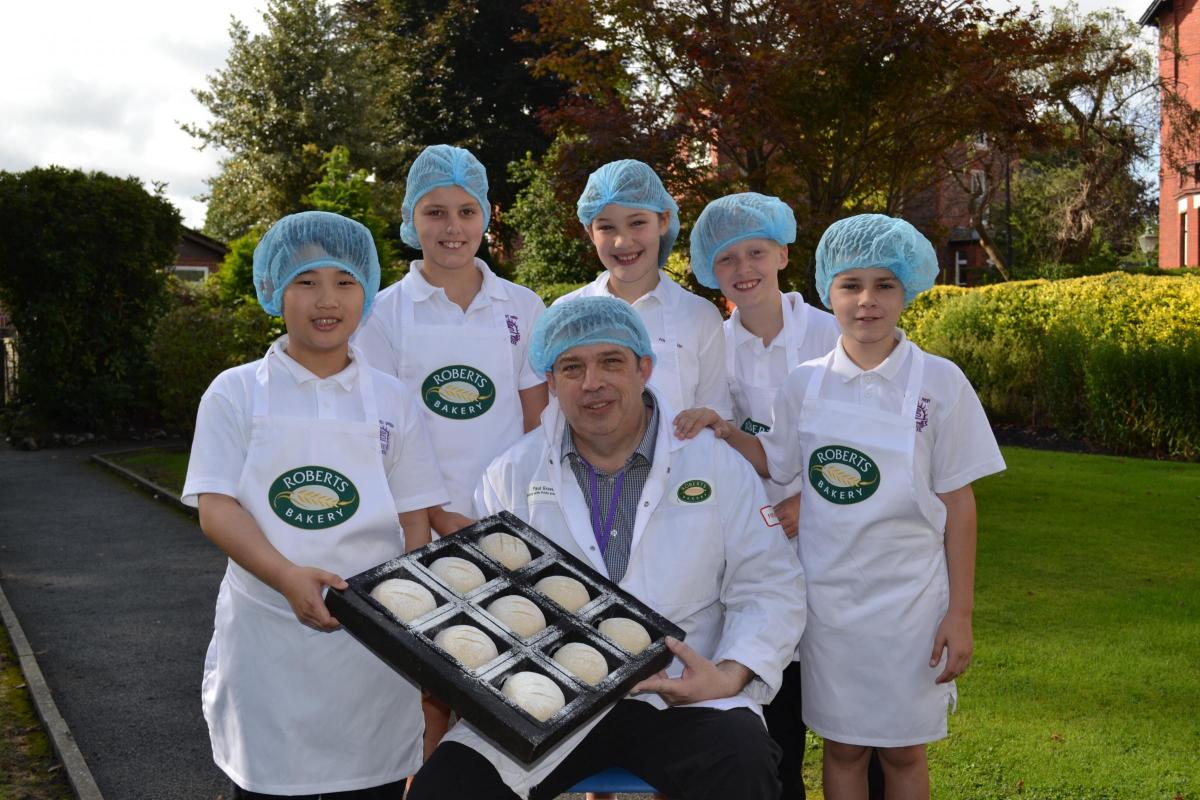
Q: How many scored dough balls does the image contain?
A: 9